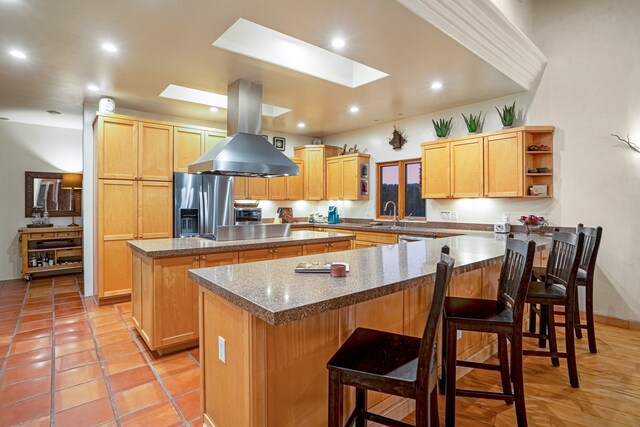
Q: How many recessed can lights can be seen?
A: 8